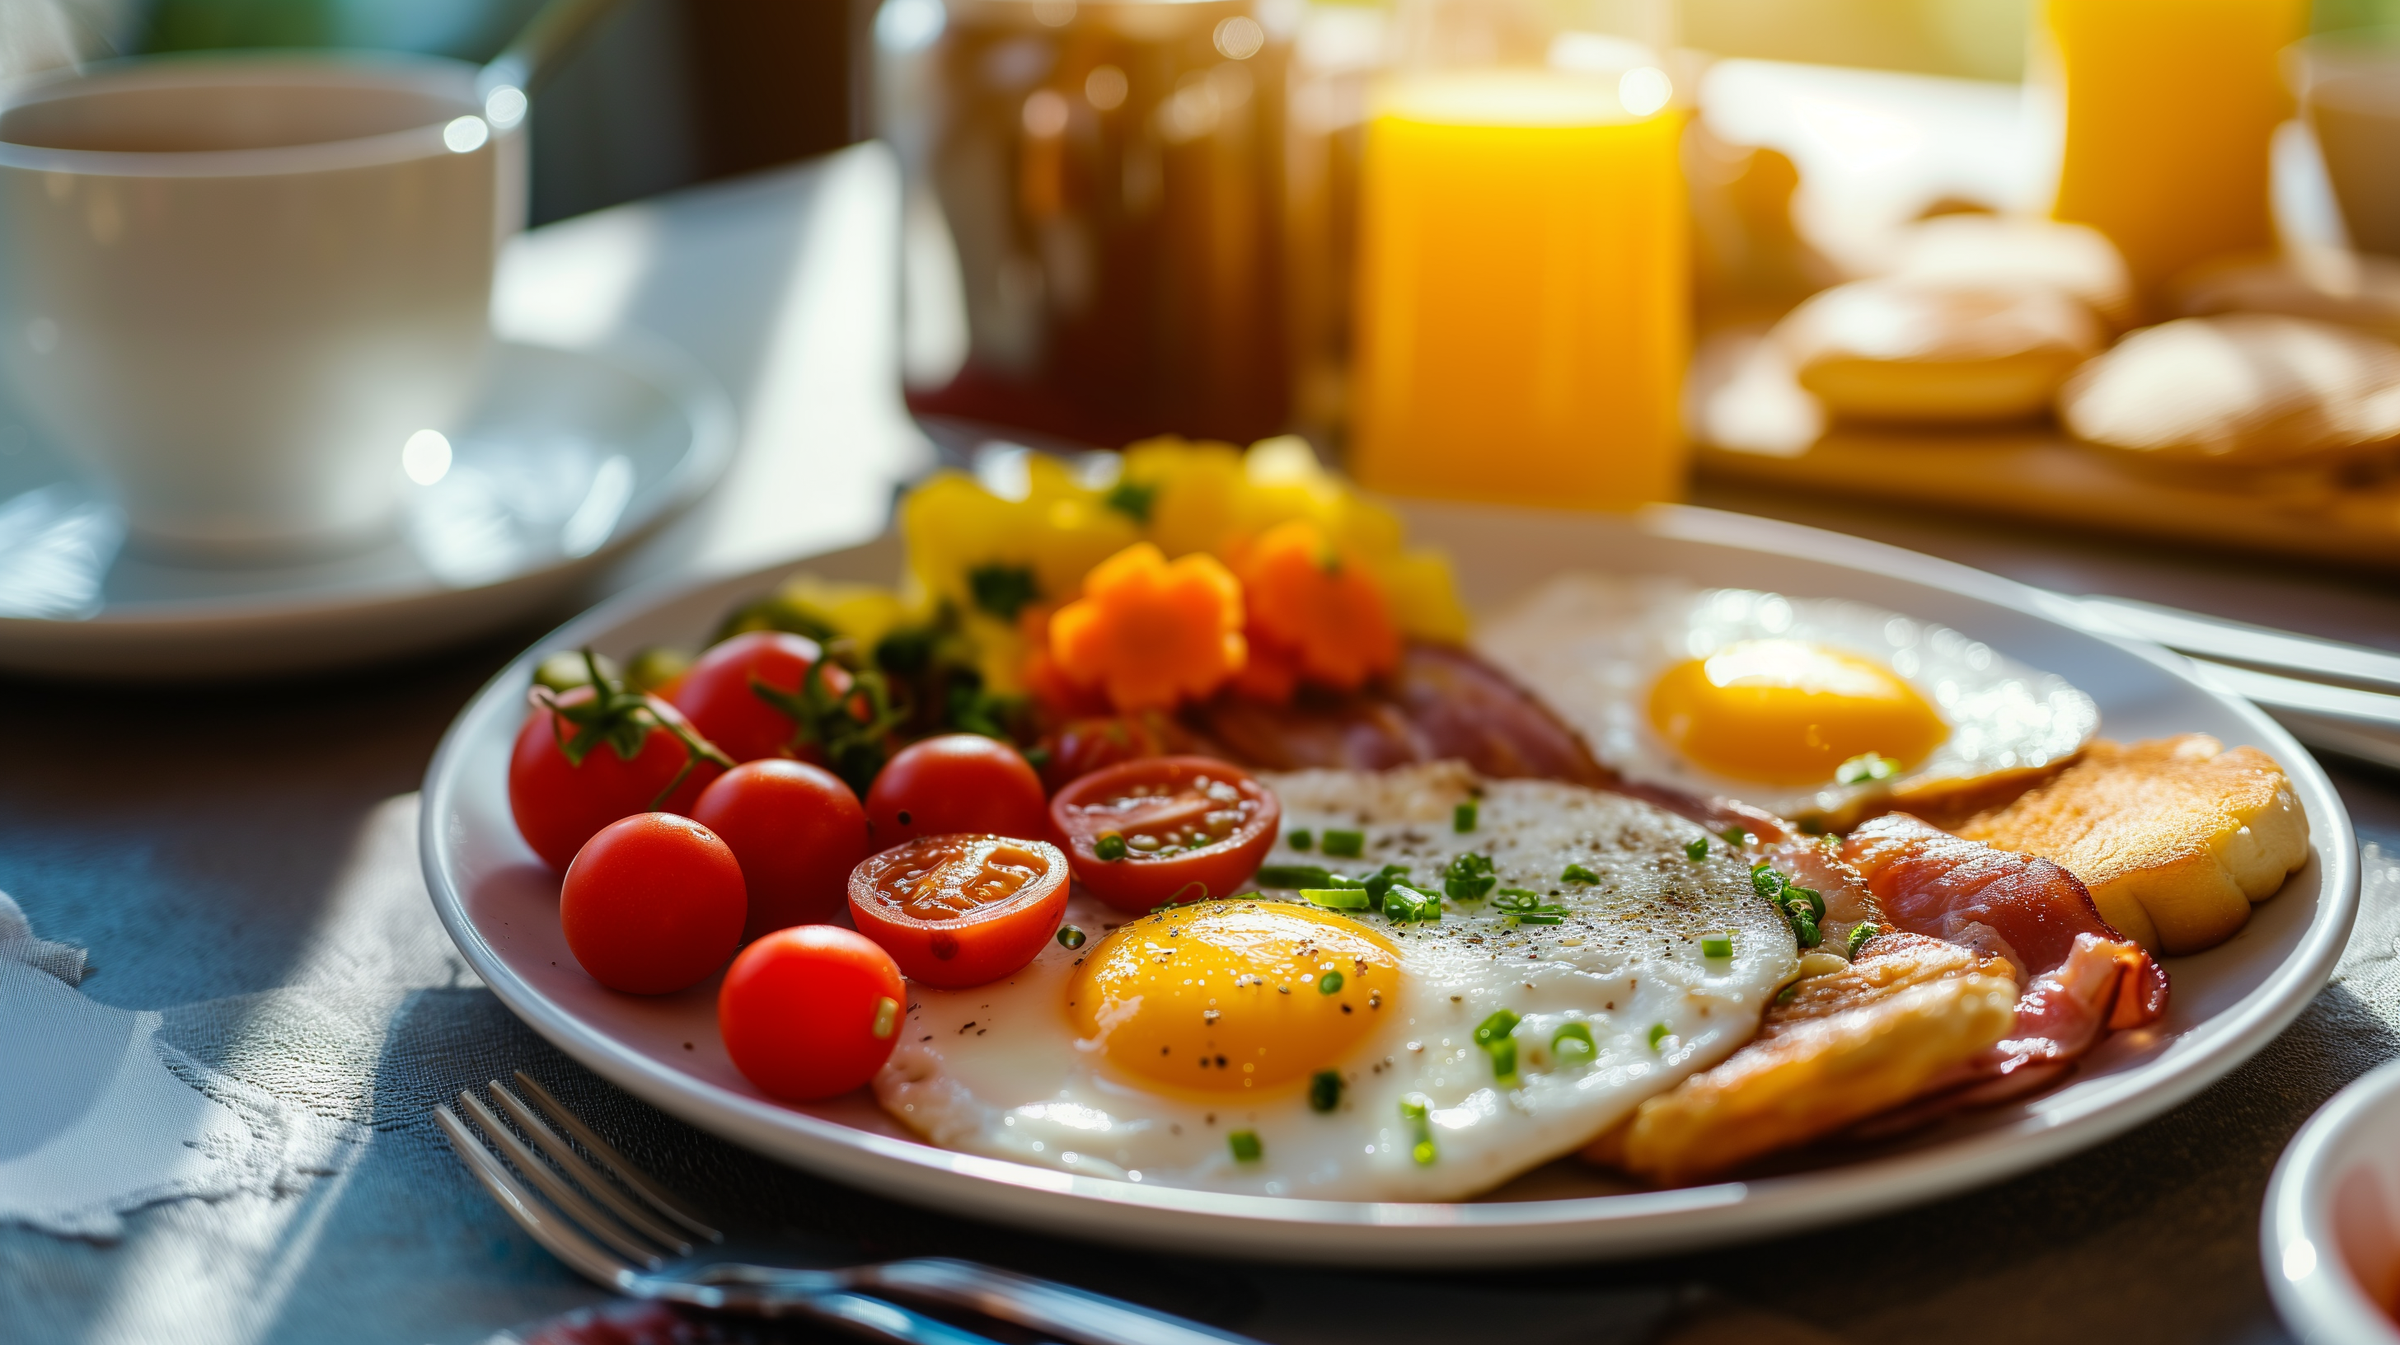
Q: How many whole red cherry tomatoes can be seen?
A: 6